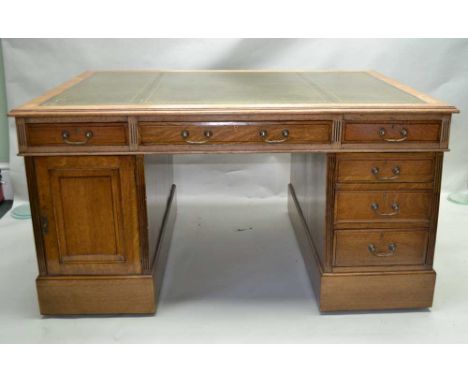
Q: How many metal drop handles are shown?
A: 7